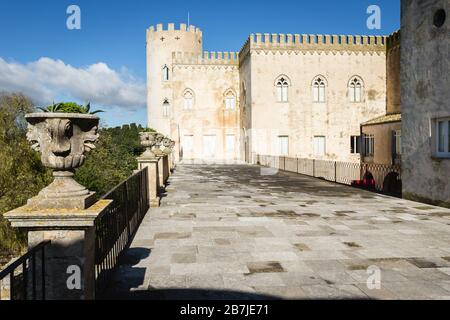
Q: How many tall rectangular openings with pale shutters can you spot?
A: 5